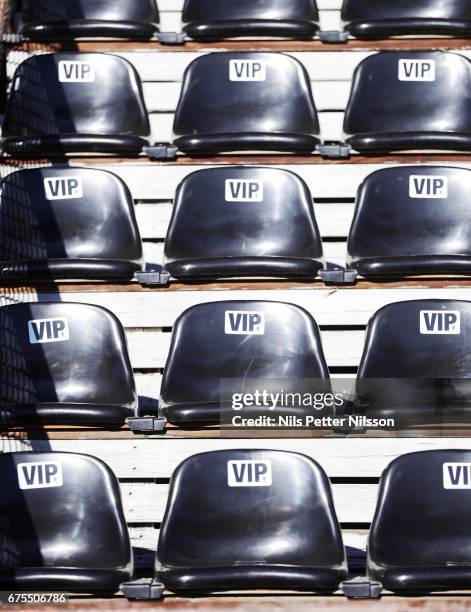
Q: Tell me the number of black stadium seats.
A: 15